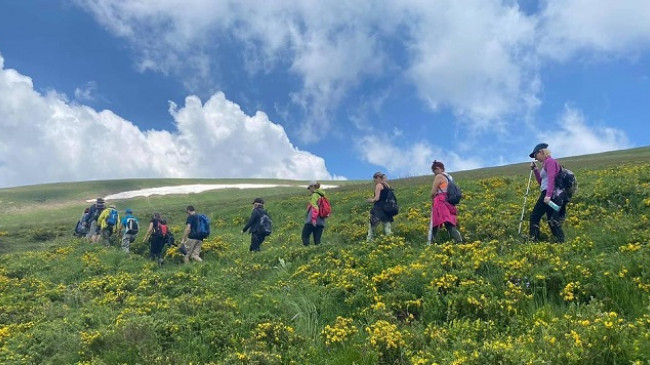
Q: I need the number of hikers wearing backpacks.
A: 11